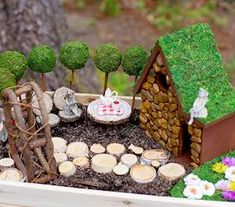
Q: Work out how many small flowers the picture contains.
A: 9